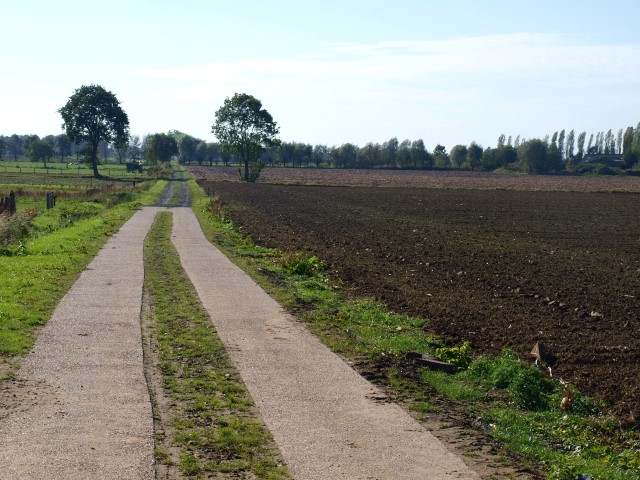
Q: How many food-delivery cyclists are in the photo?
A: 0